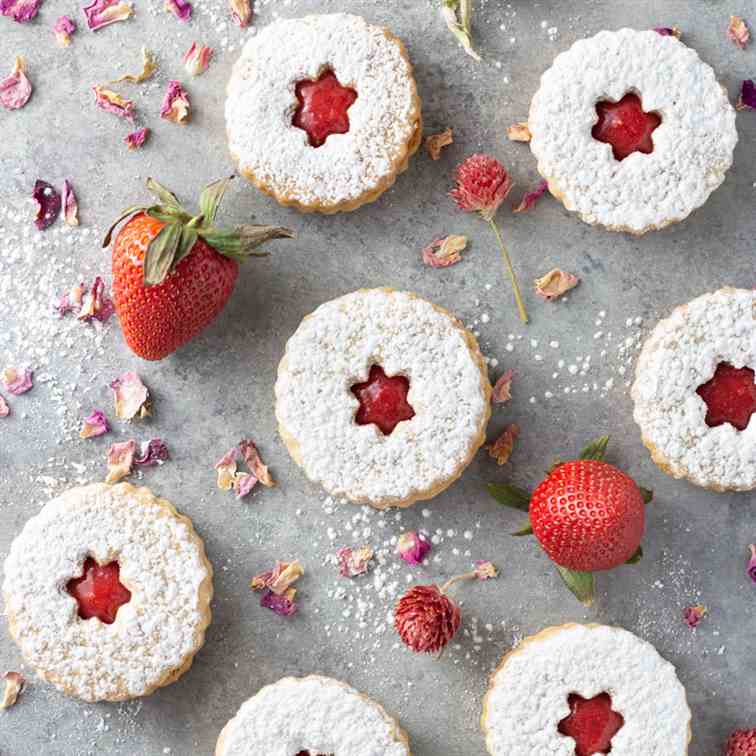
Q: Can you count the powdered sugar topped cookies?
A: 7